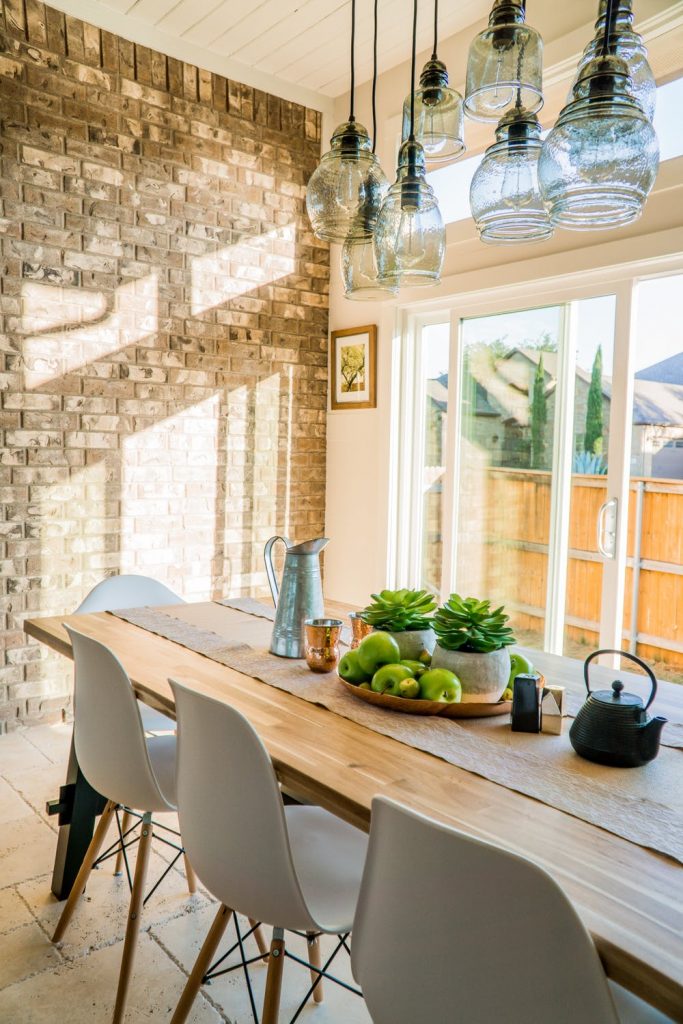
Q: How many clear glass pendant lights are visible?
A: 8